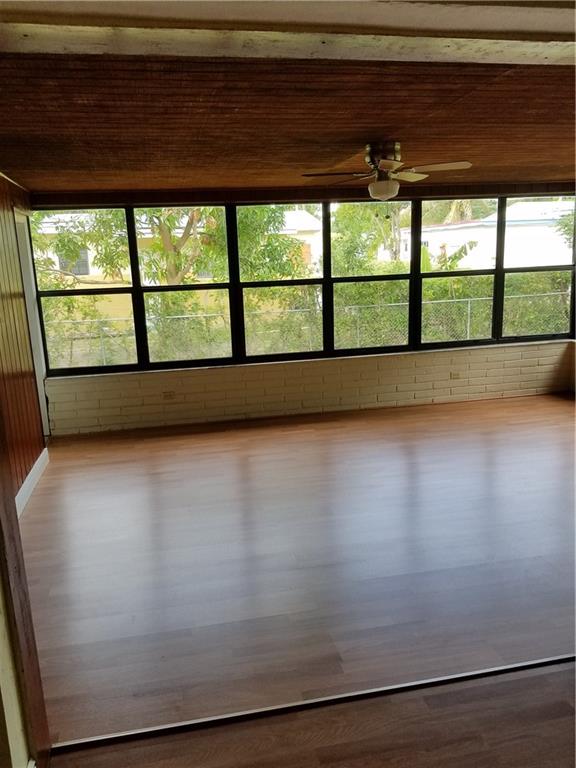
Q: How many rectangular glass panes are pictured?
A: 12